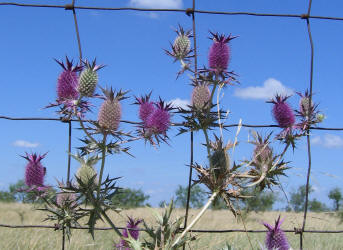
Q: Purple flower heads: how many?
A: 8